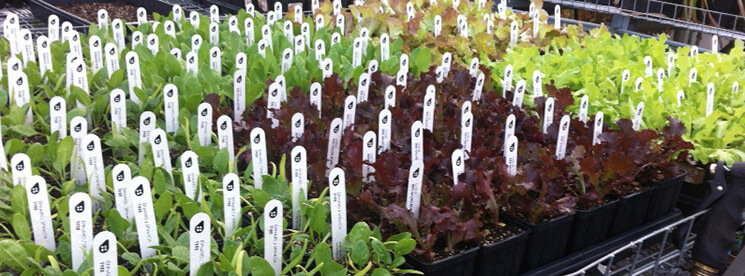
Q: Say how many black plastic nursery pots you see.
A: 6